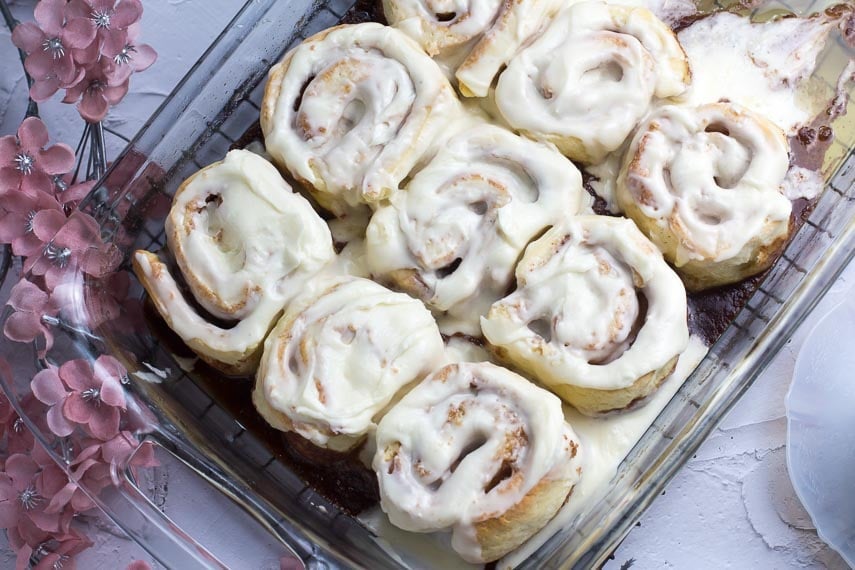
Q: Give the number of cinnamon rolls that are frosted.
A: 9